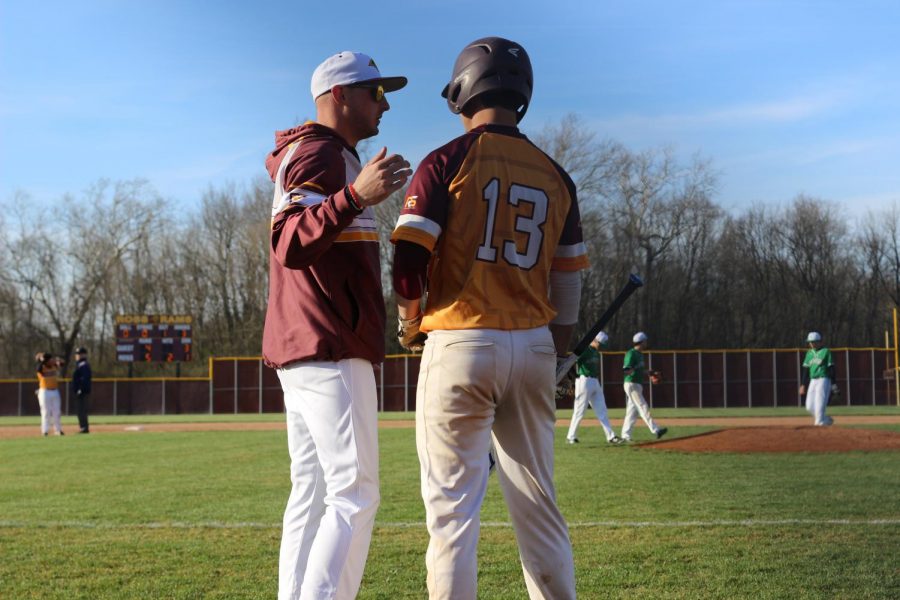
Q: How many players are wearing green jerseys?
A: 3